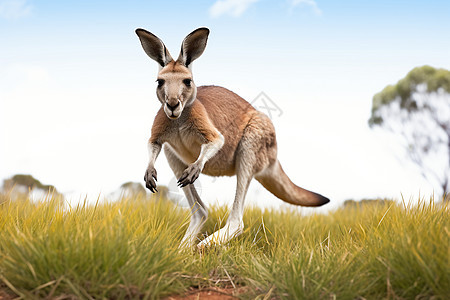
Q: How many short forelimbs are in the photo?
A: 2